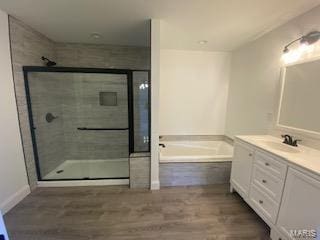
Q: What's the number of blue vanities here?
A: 0